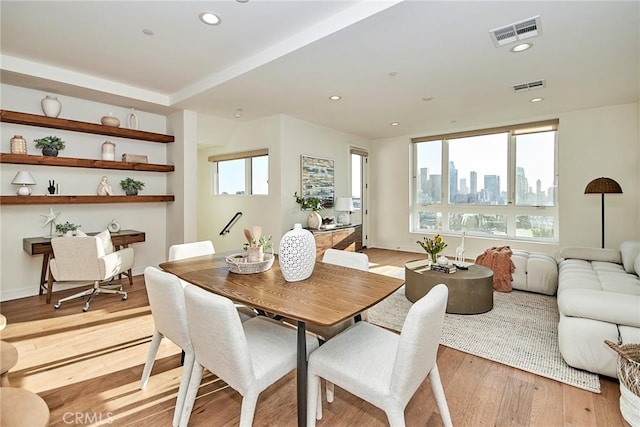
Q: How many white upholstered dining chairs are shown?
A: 5